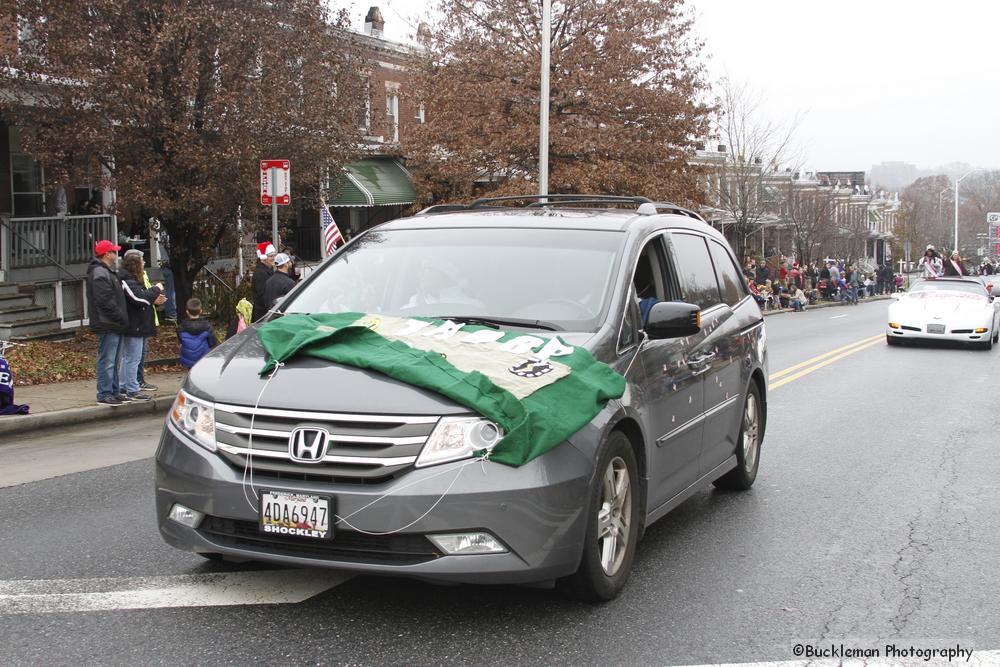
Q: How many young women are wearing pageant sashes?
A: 2